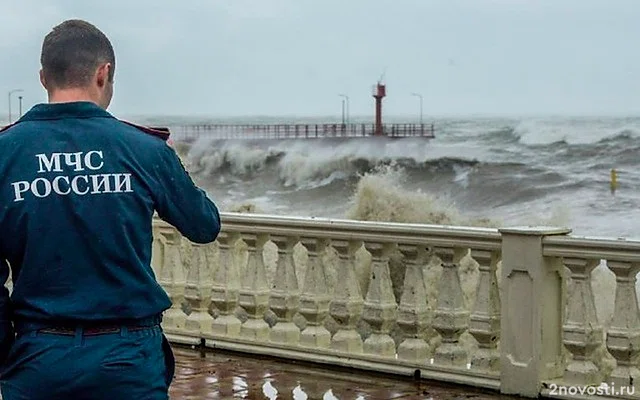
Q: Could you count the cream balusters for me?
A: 13